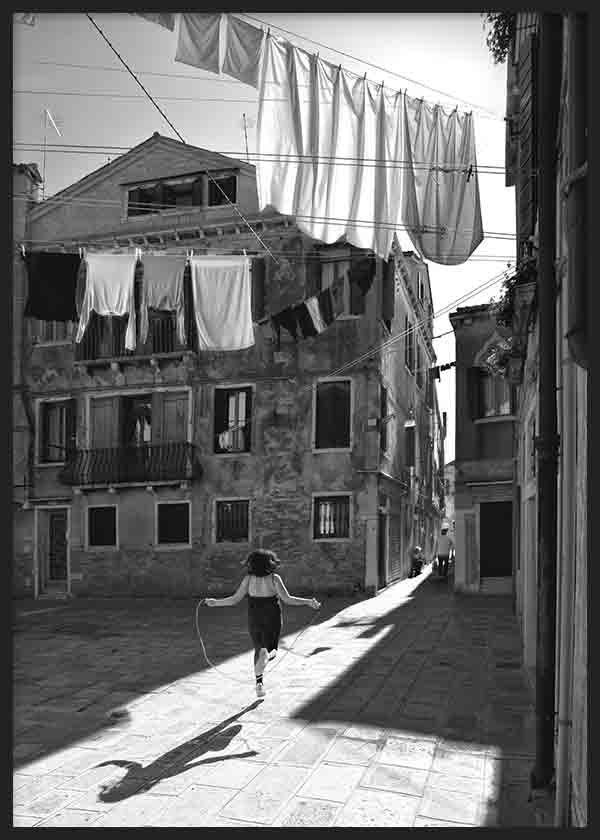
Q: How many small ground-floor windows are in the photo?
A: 4